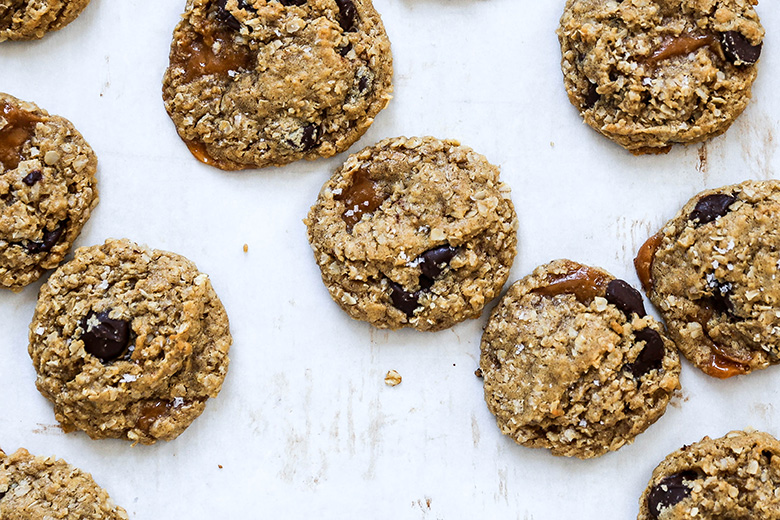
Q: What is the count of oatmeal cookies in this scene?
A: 10